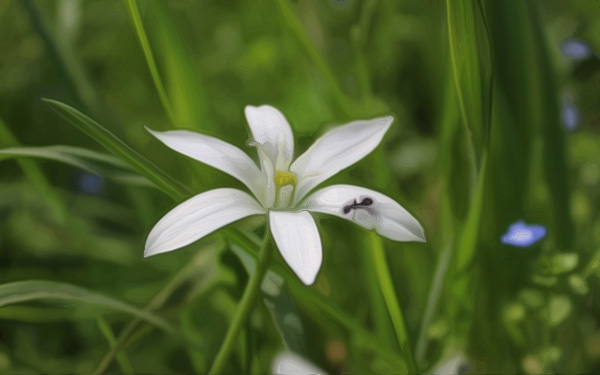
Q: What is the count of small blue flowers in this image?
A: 4